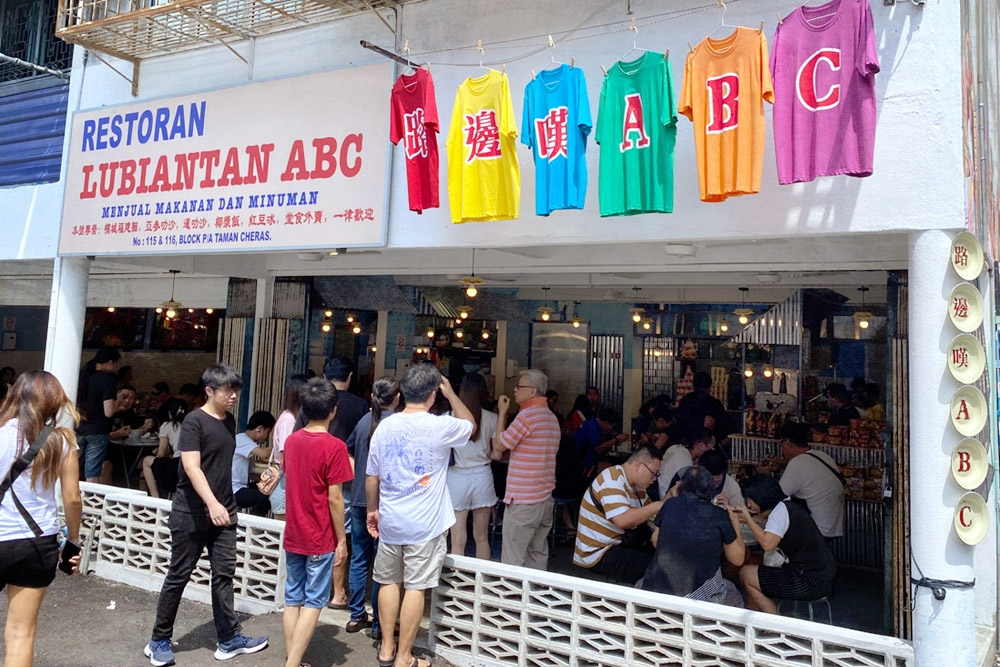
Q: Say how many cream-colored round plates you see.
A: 6